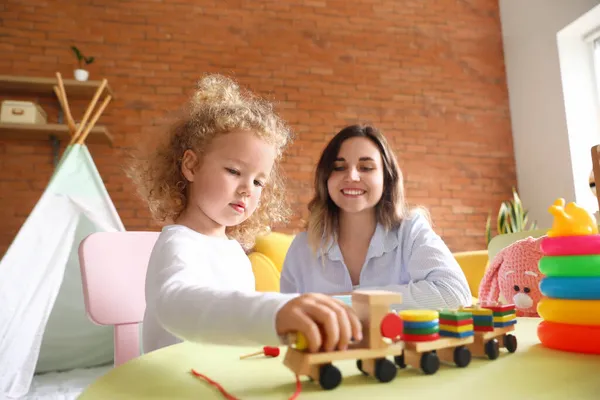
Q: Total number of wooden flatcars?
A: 2